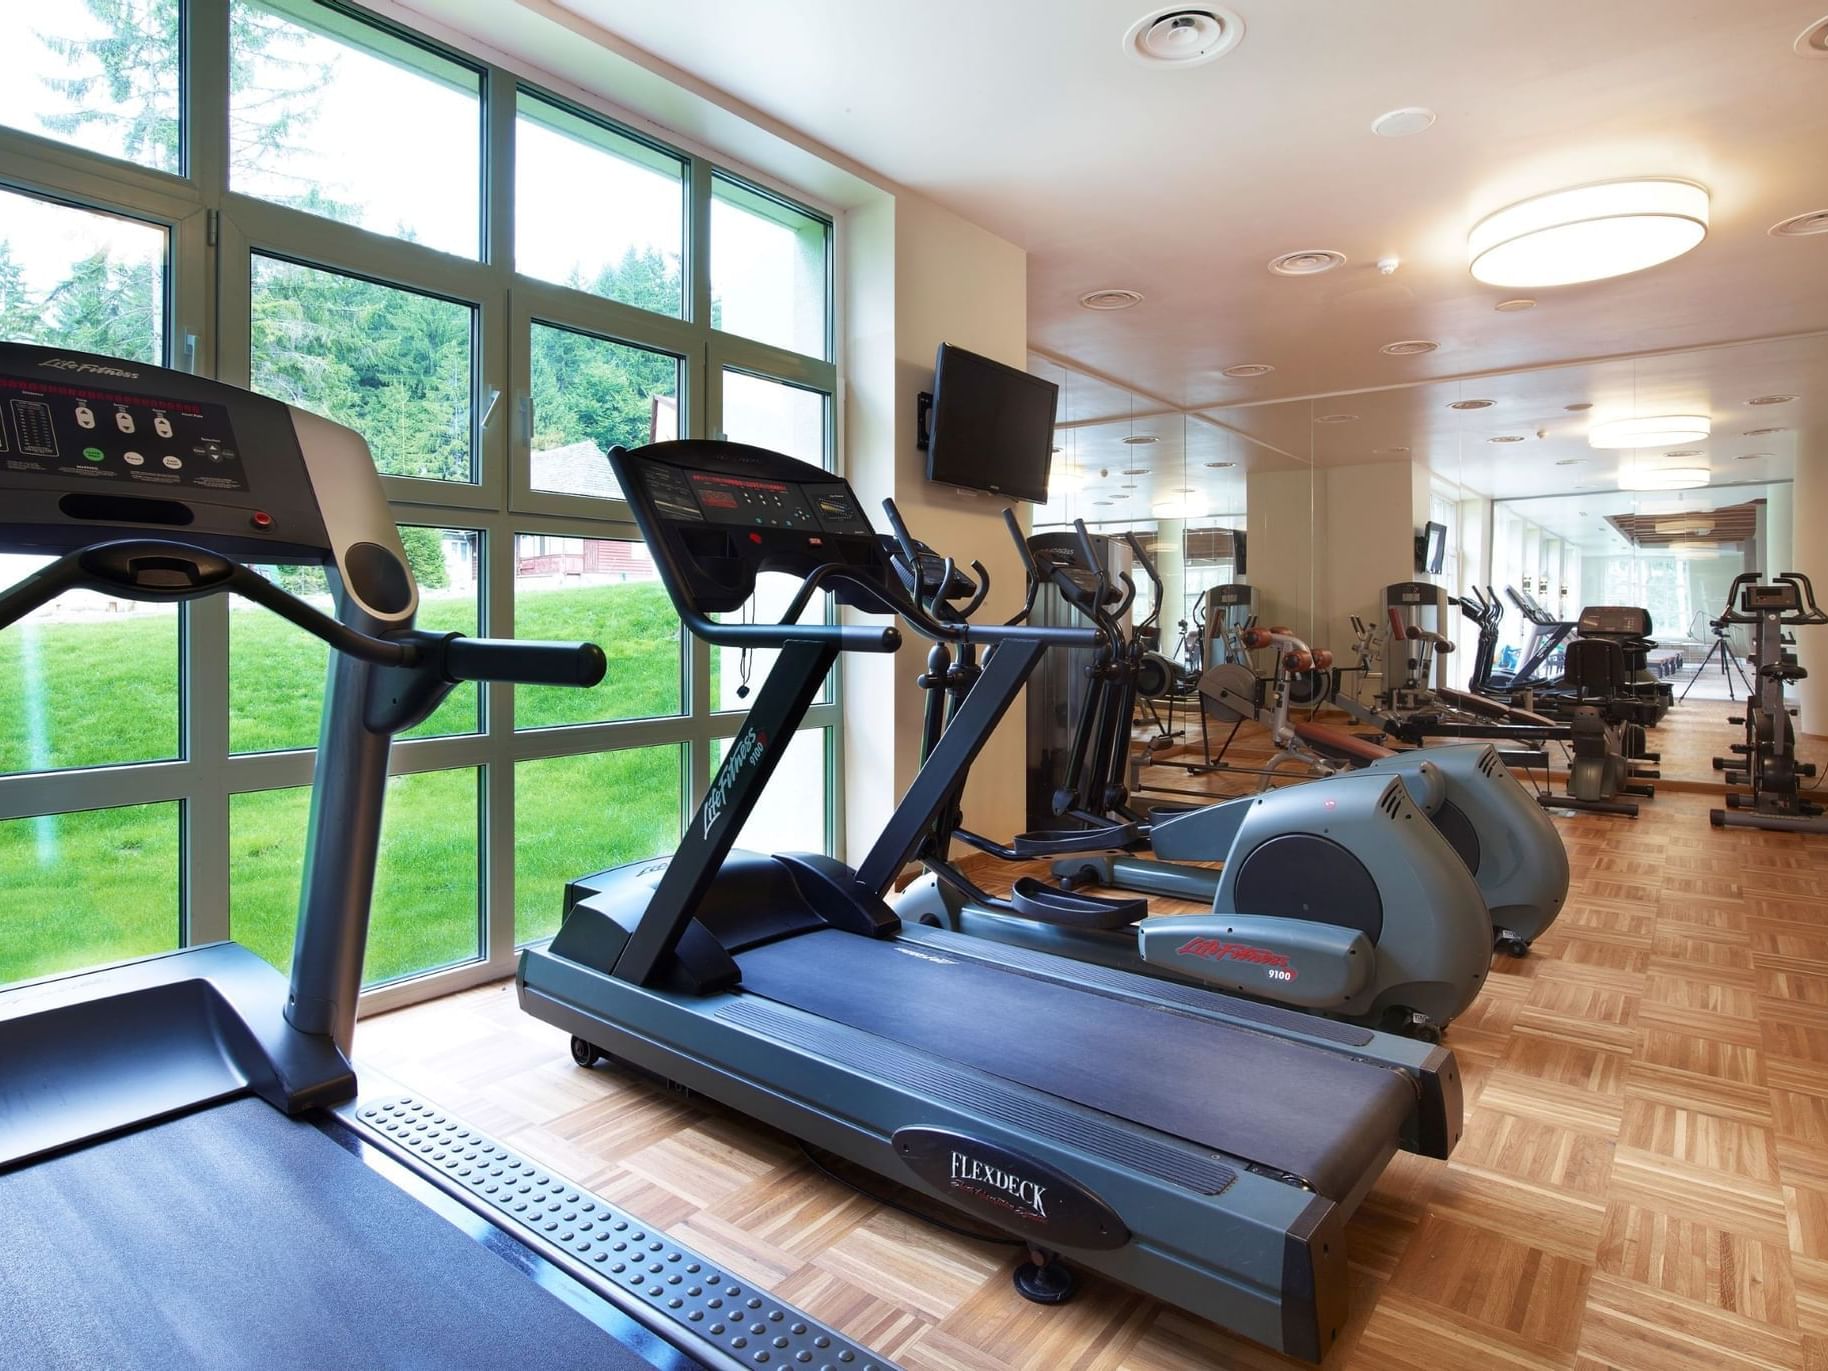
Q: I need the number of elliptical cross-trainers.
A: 2